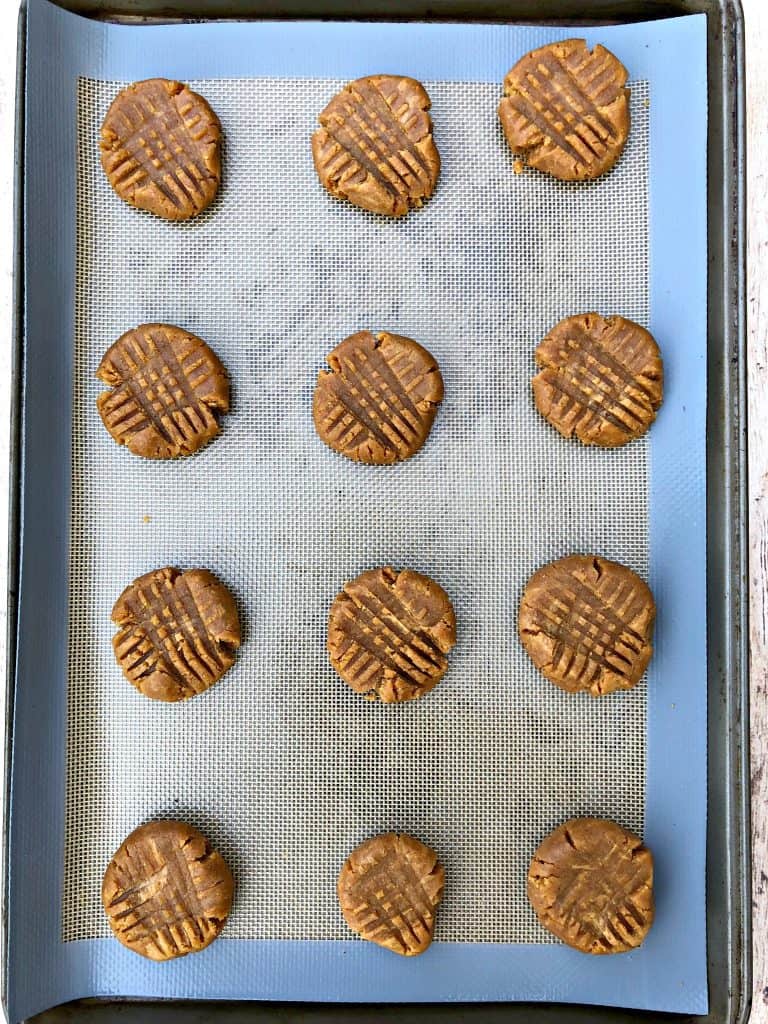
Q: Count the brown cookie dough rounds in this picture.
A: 12